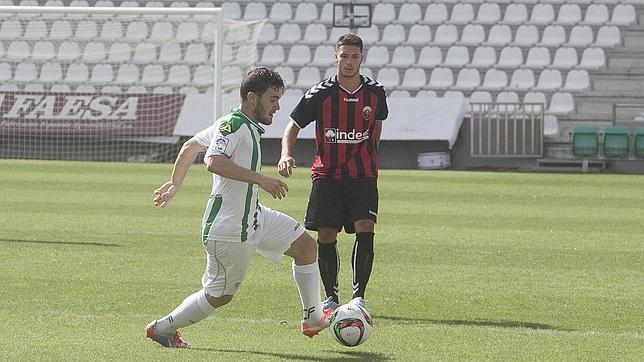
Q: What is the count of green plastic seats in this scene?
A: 3